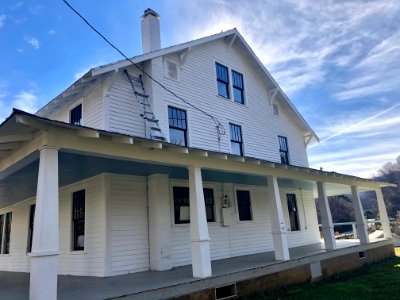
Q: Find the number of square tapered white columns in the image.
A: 6